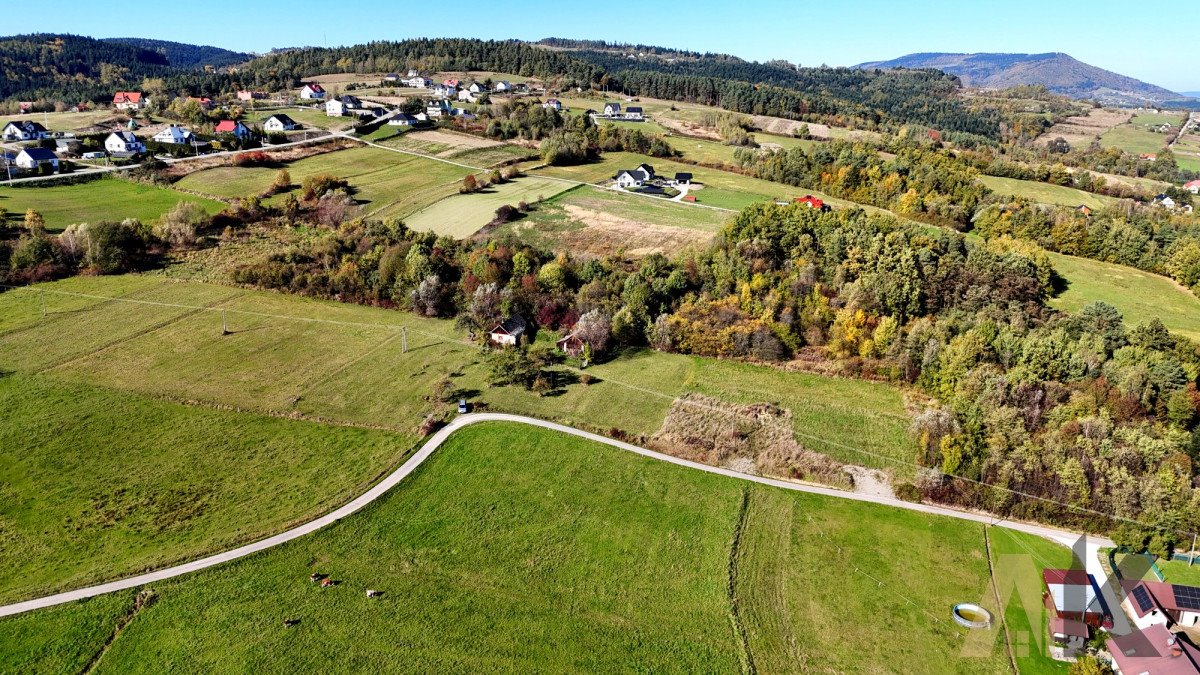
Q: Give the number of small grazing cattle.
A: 4